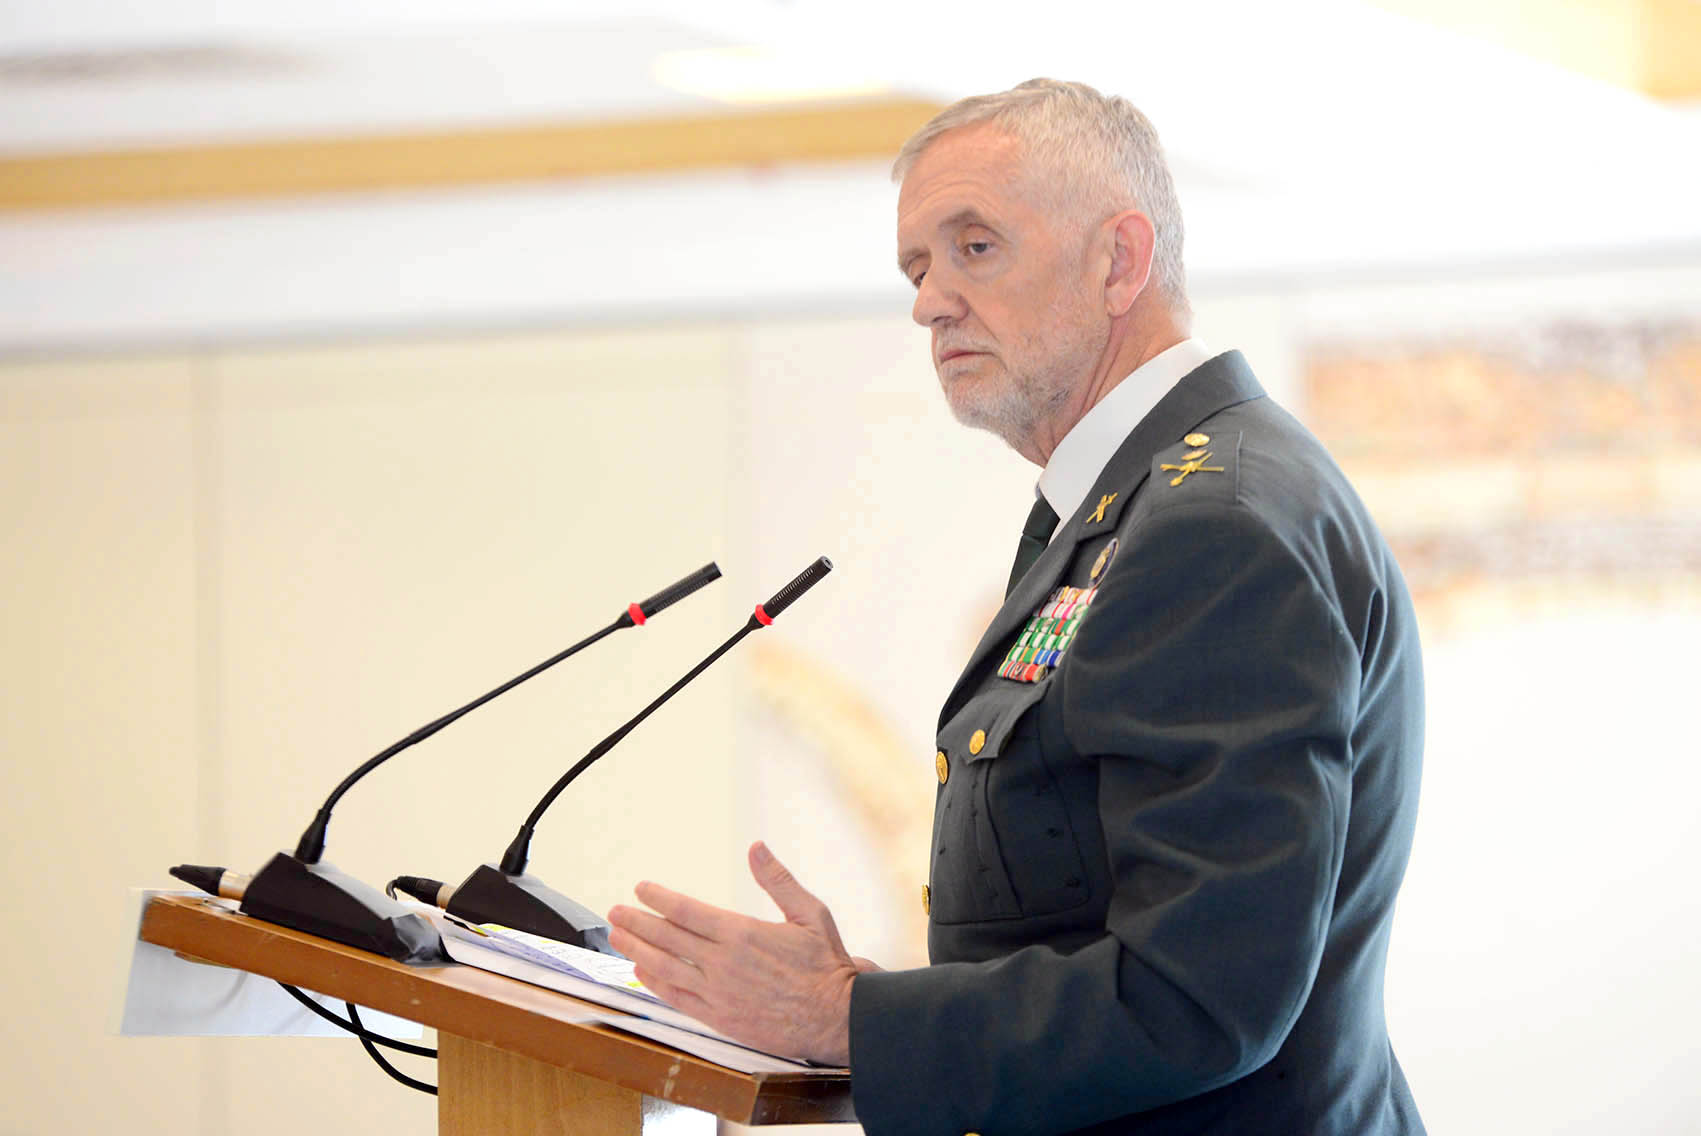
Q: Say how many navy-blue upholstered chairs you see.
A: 0